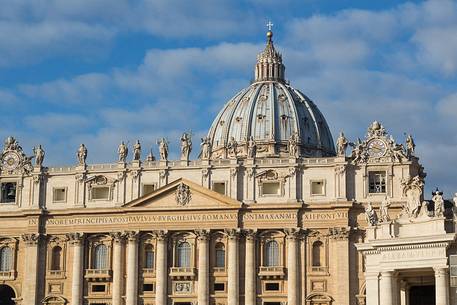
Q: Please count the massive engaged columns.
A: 8